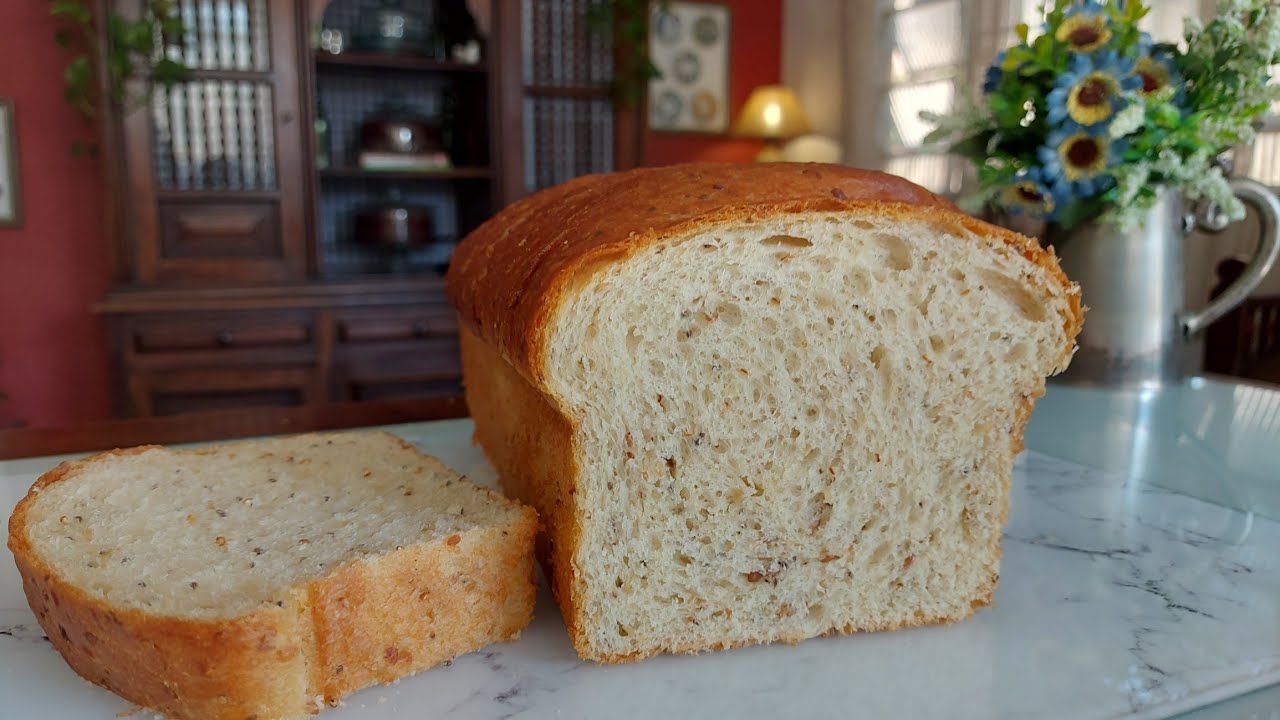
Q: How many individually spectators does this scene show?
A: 0